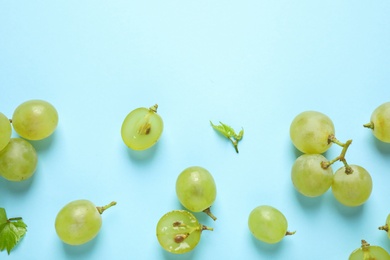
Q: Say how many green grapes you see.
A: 14